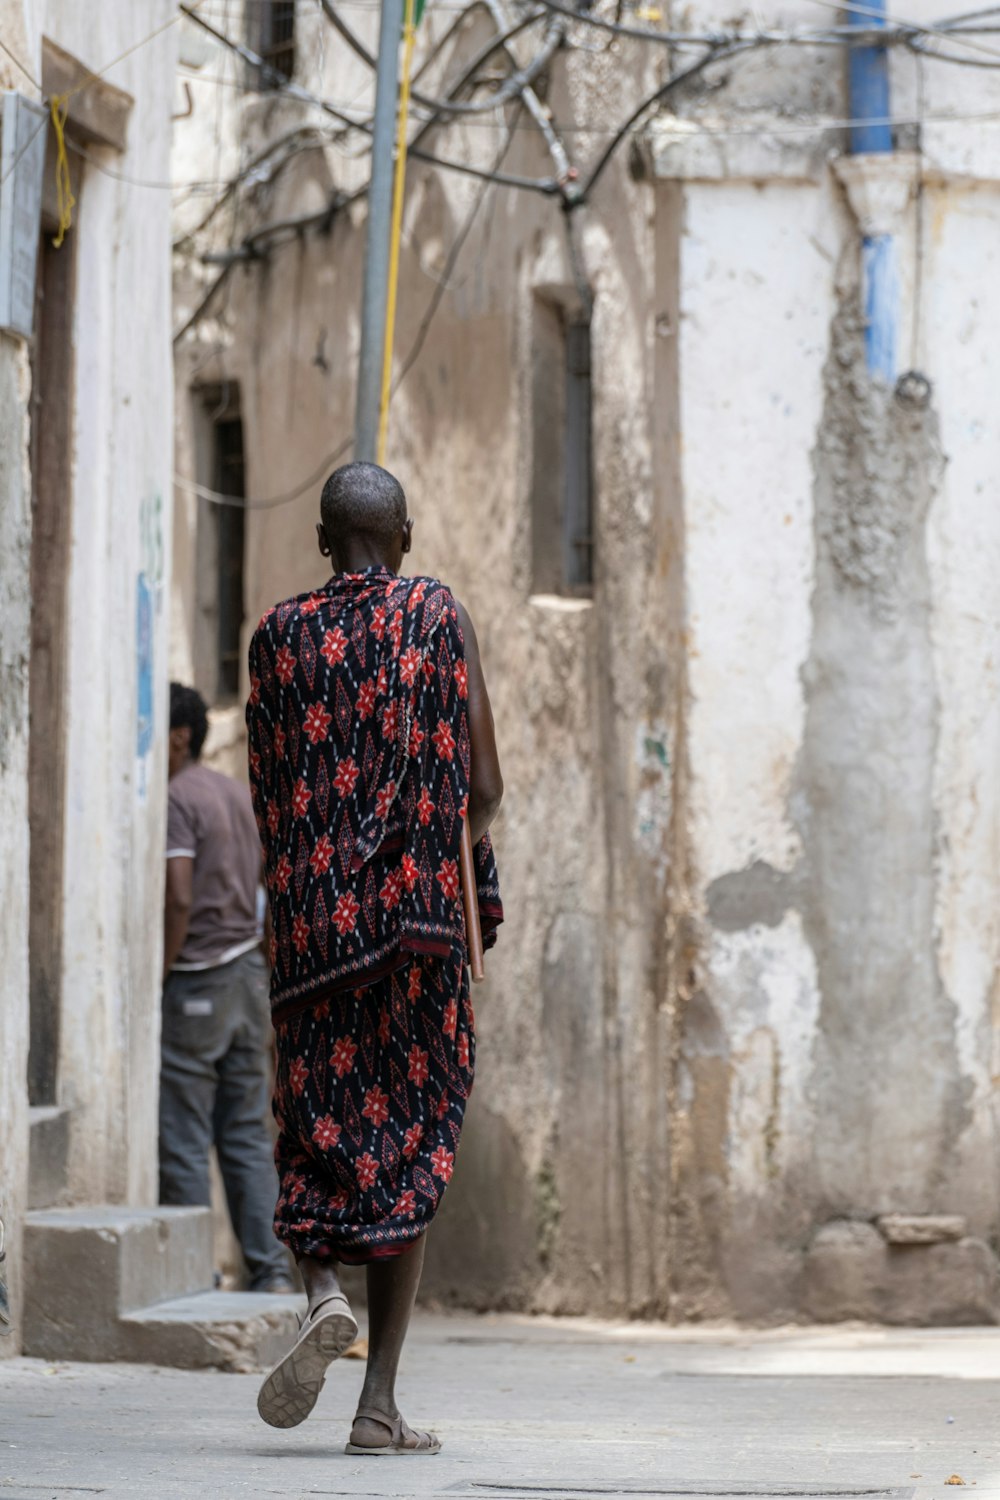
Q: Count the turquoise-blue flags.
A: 0